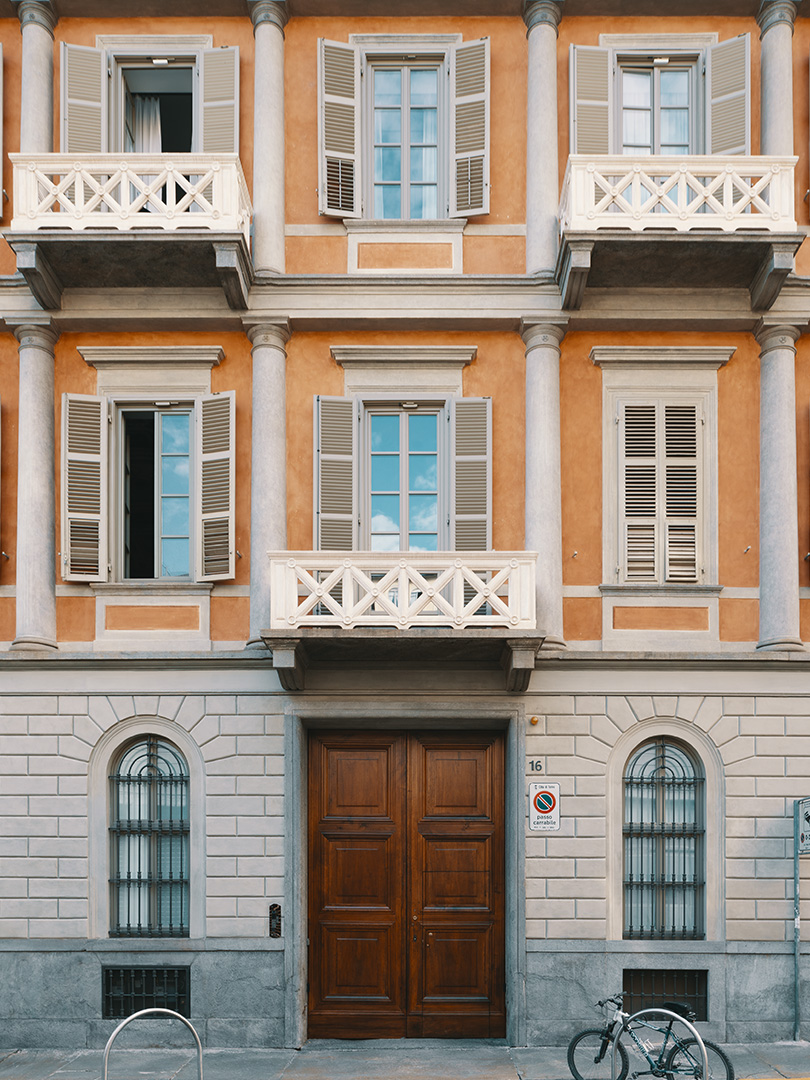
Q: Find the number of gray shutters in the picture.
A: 12